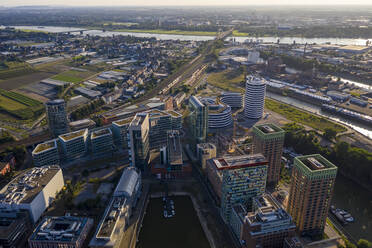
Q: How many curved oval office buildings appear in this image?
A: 3